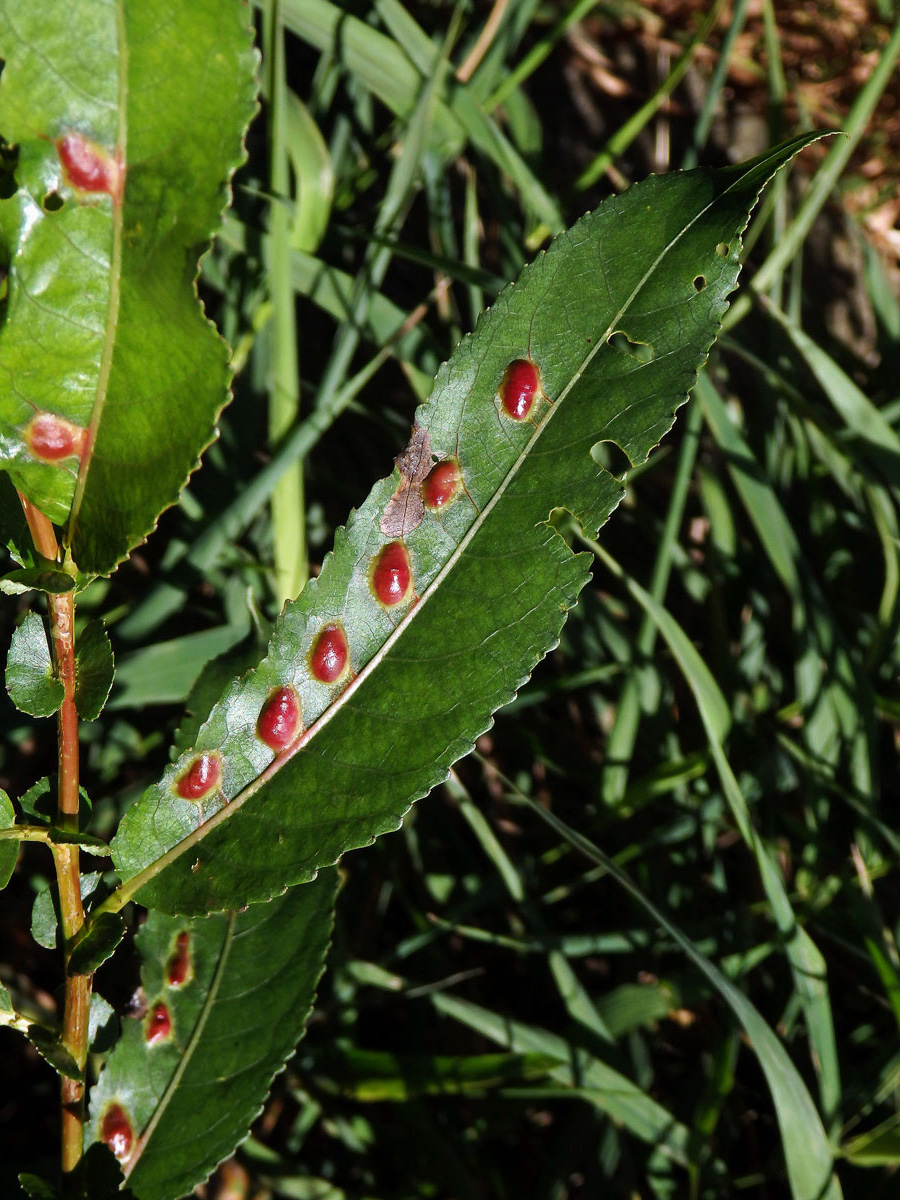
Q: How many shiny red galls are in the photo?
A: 11